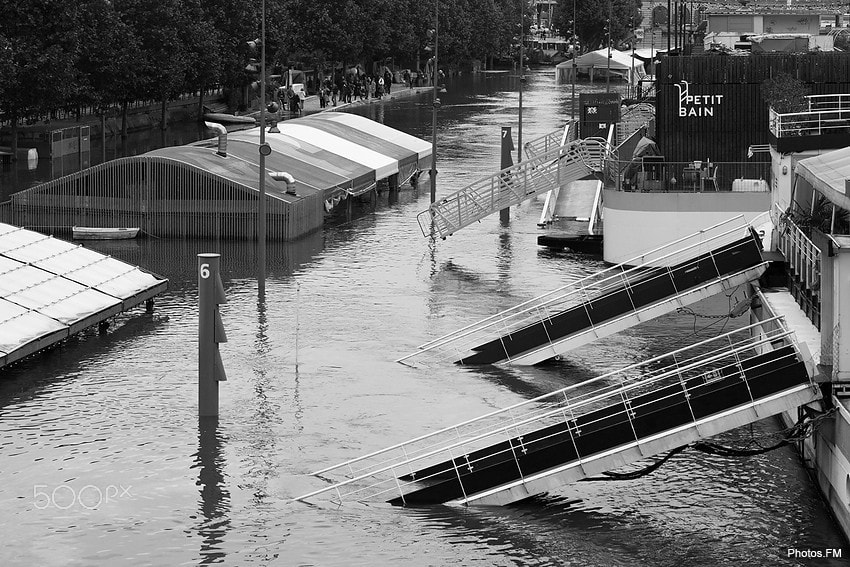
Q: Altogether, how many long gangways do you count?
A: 3